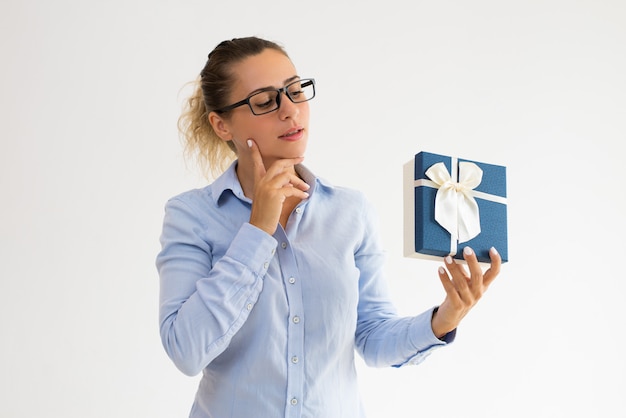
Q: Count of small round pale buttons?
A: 9